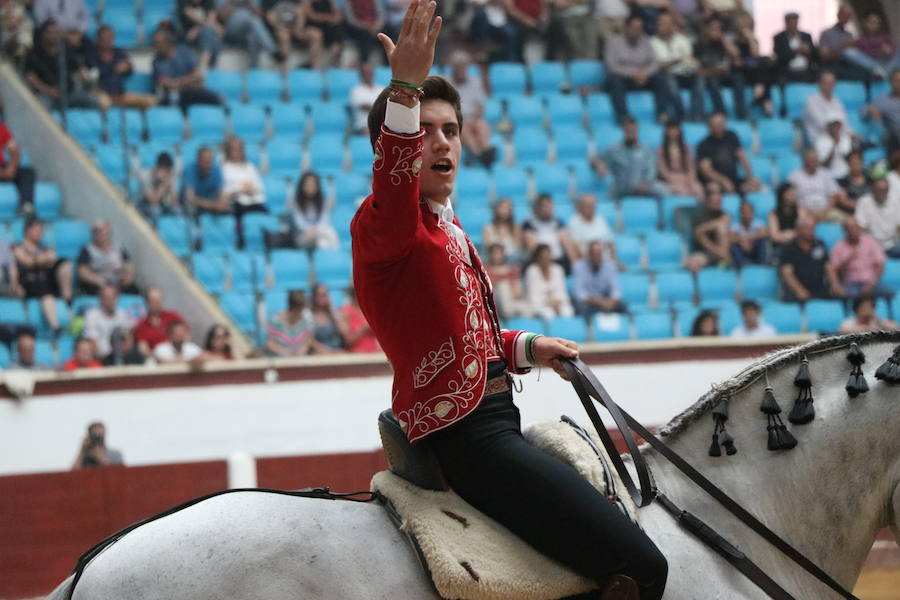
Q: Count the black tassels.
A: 5